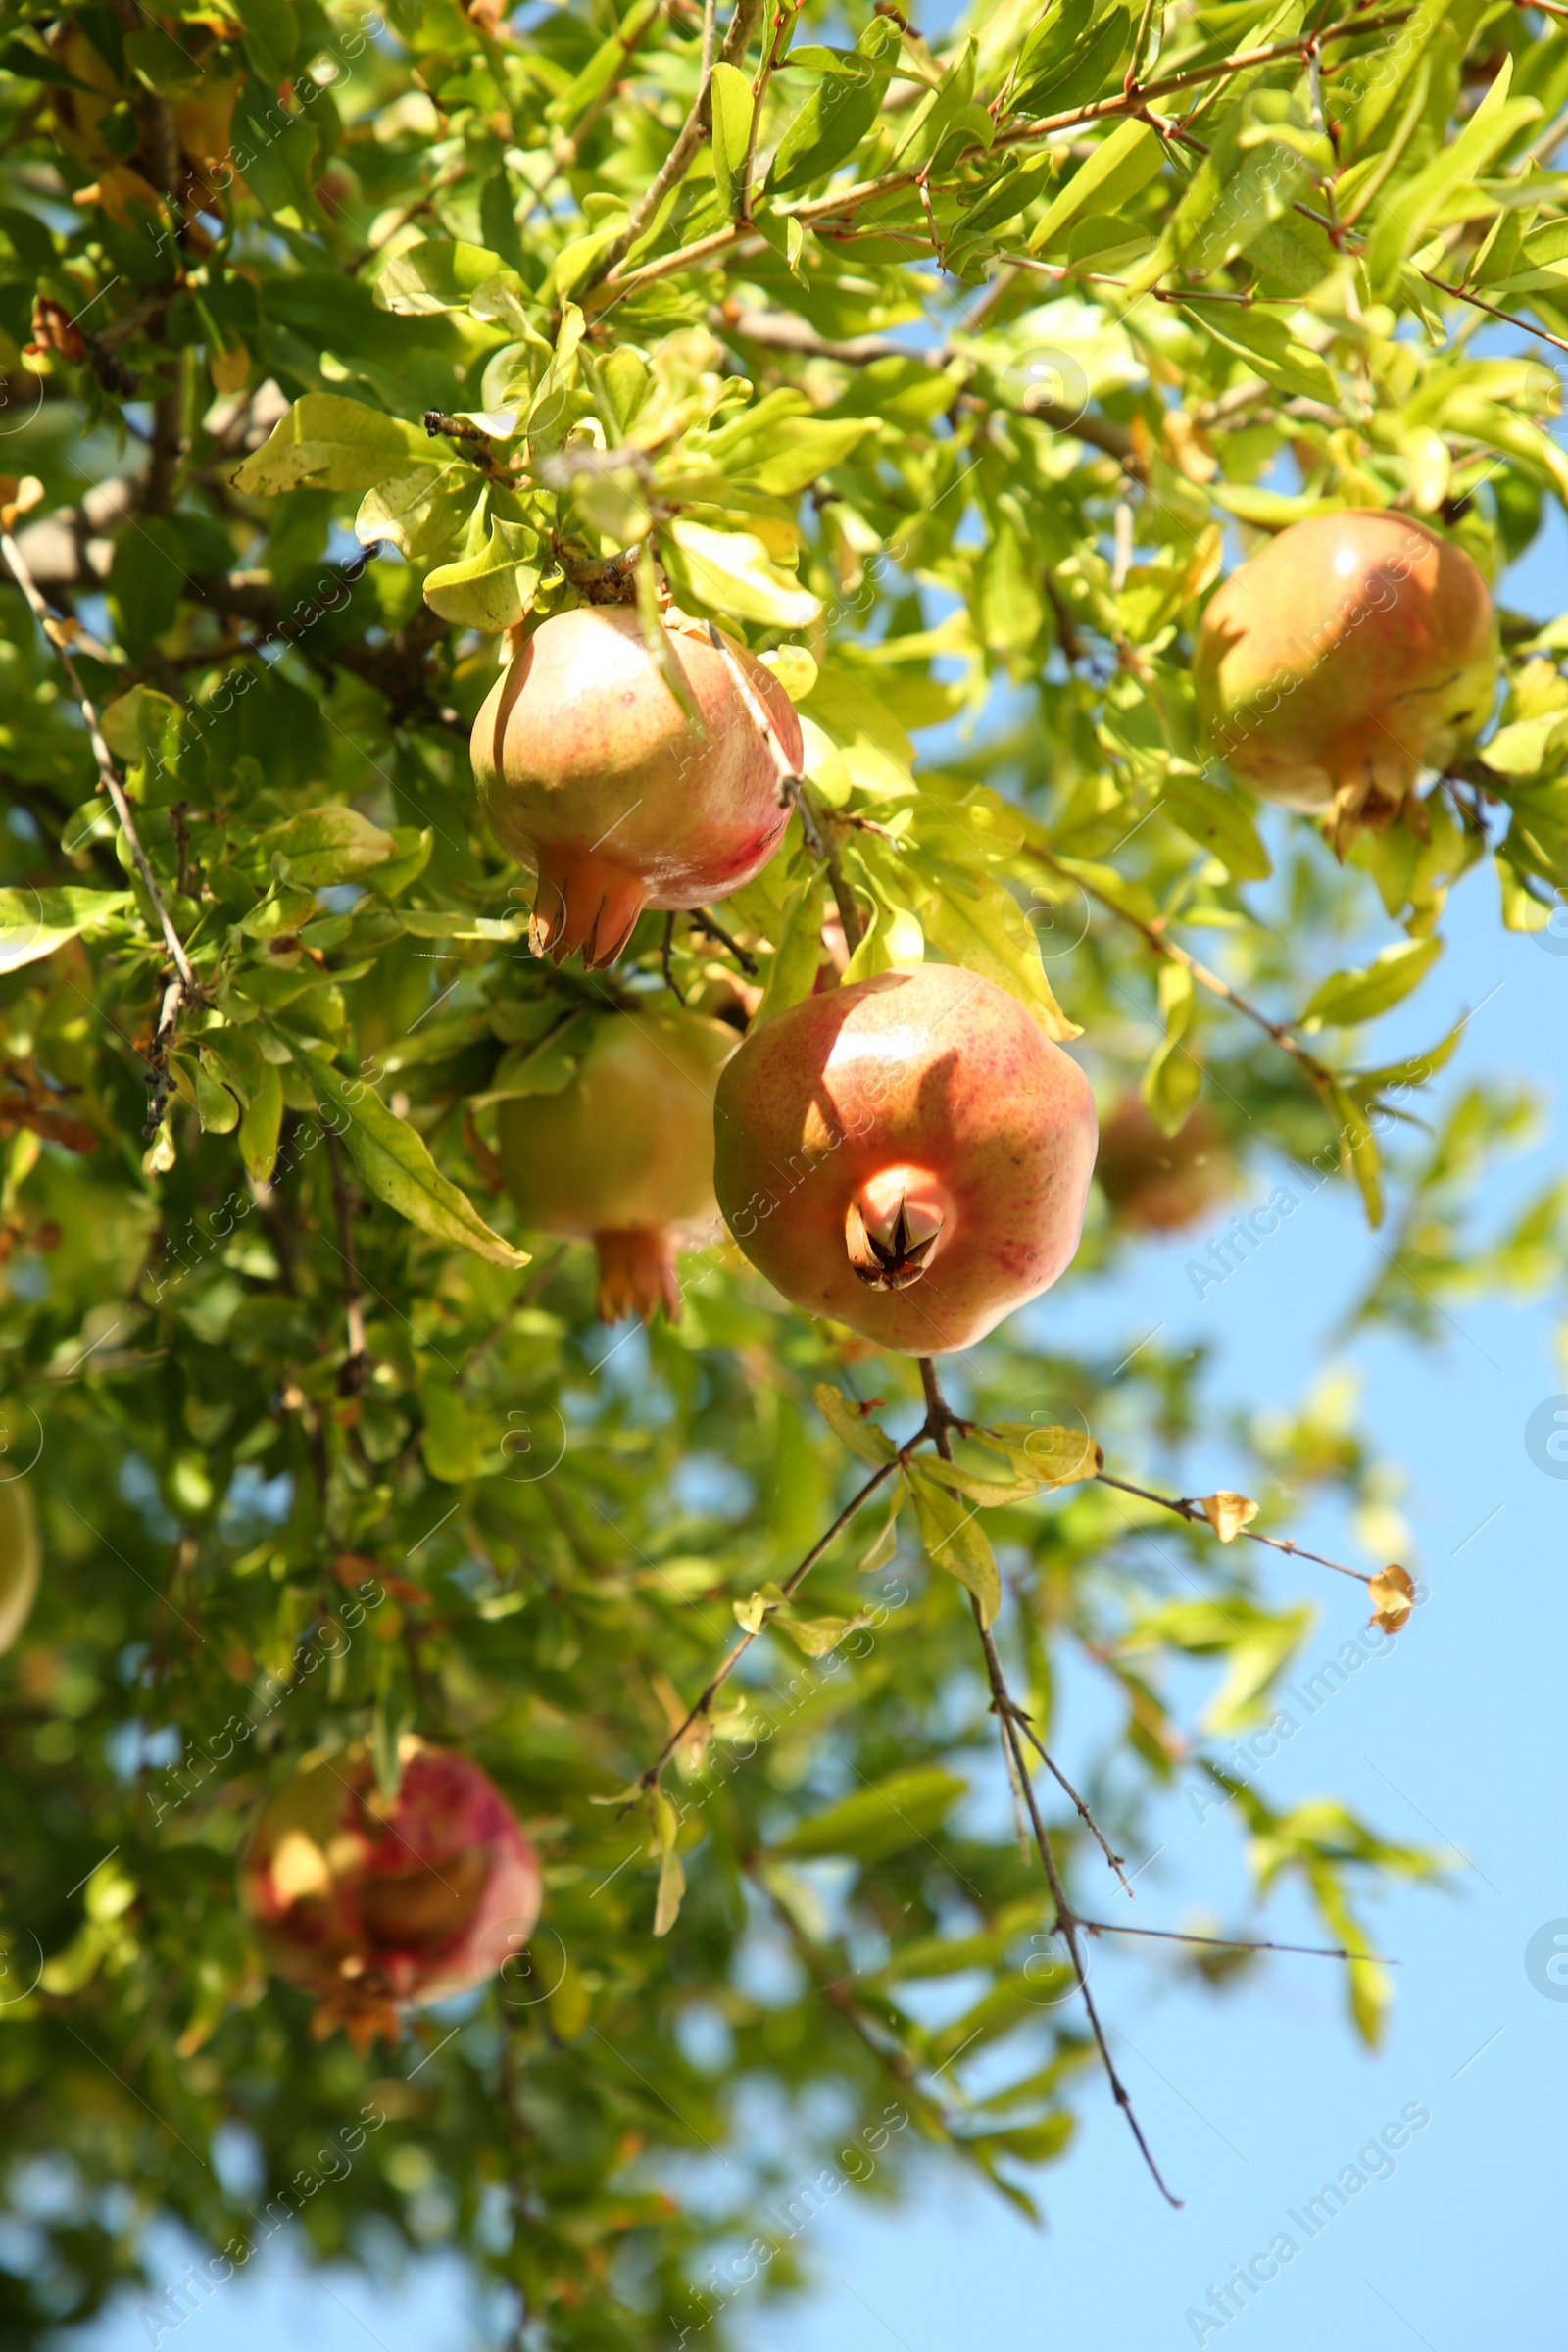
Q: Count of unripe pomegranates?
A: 1